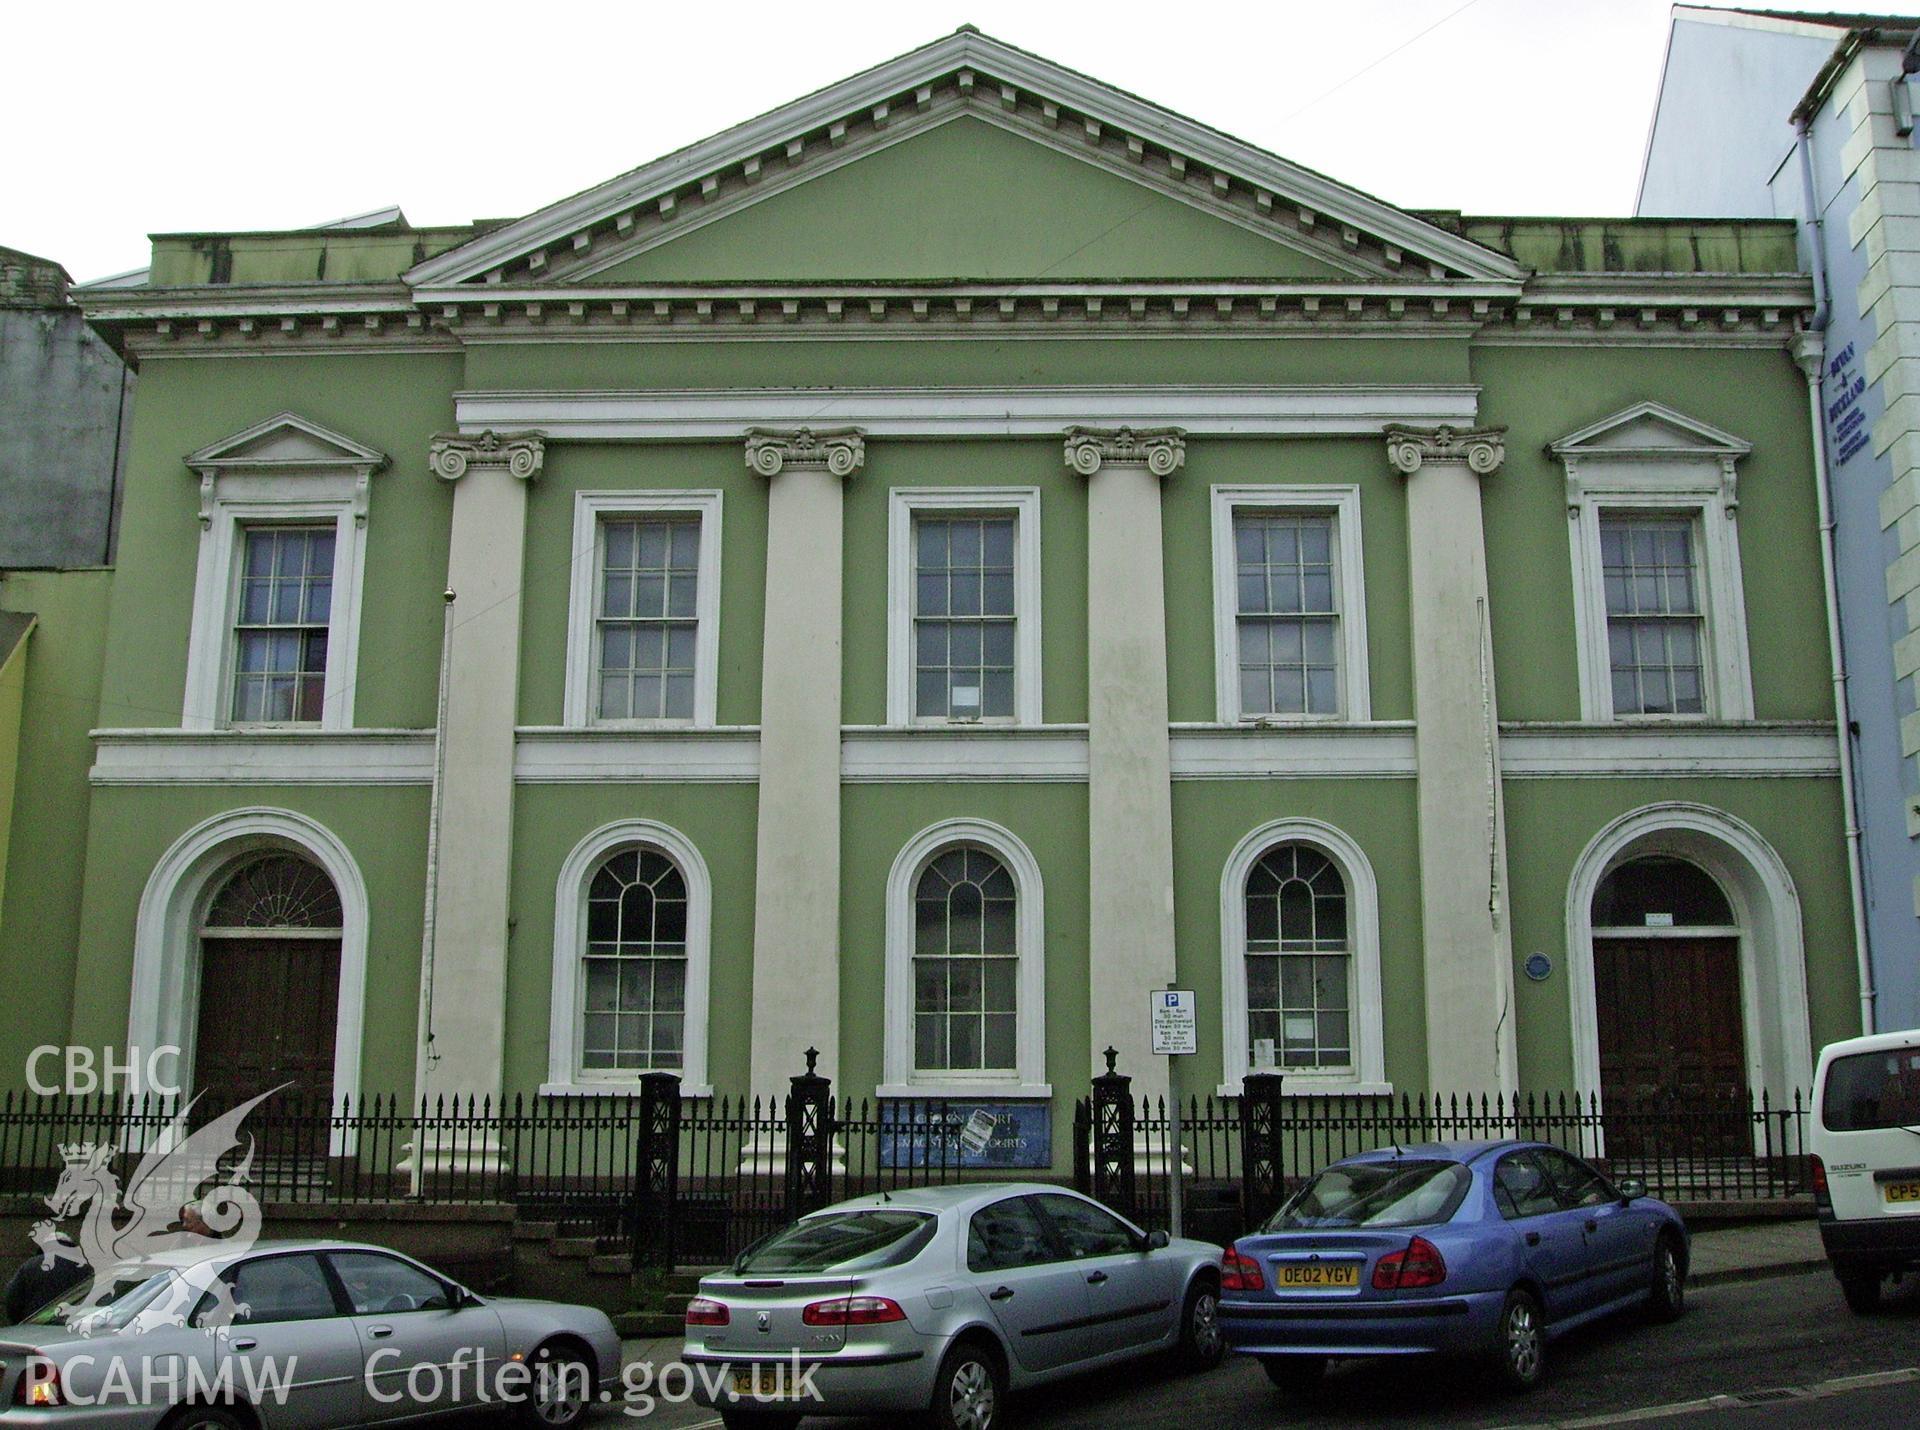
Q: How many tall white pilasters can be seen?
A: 4